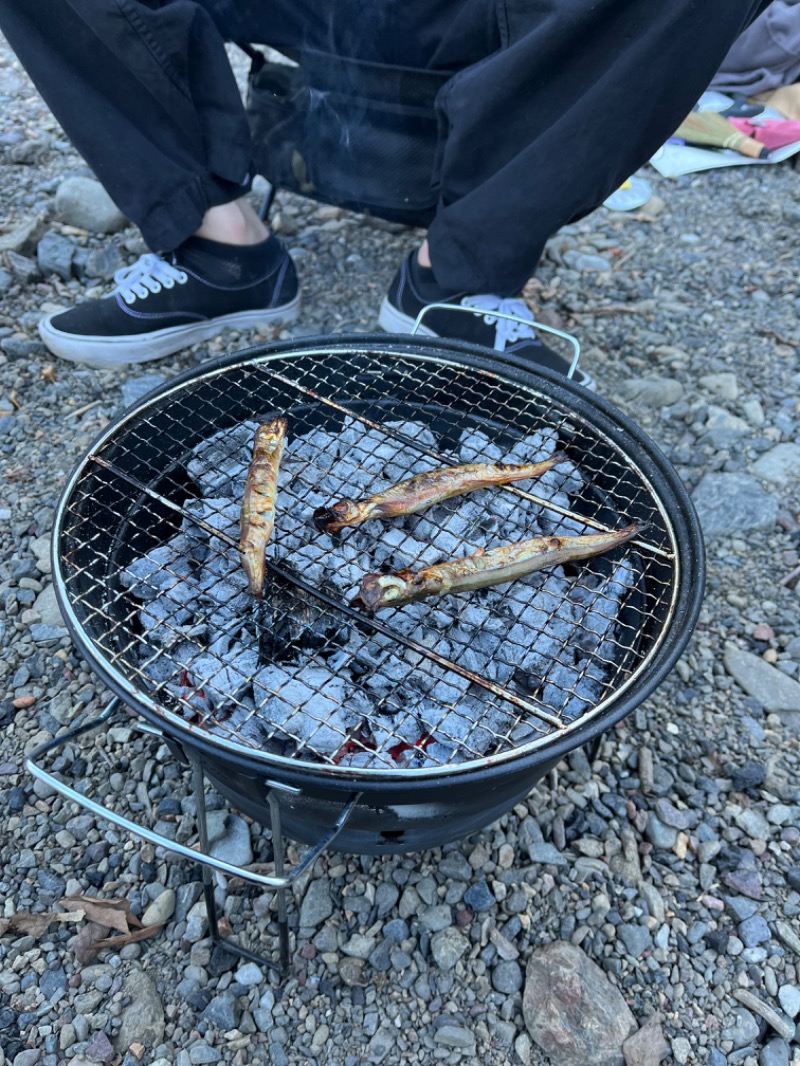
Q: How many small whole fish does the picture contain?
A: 3